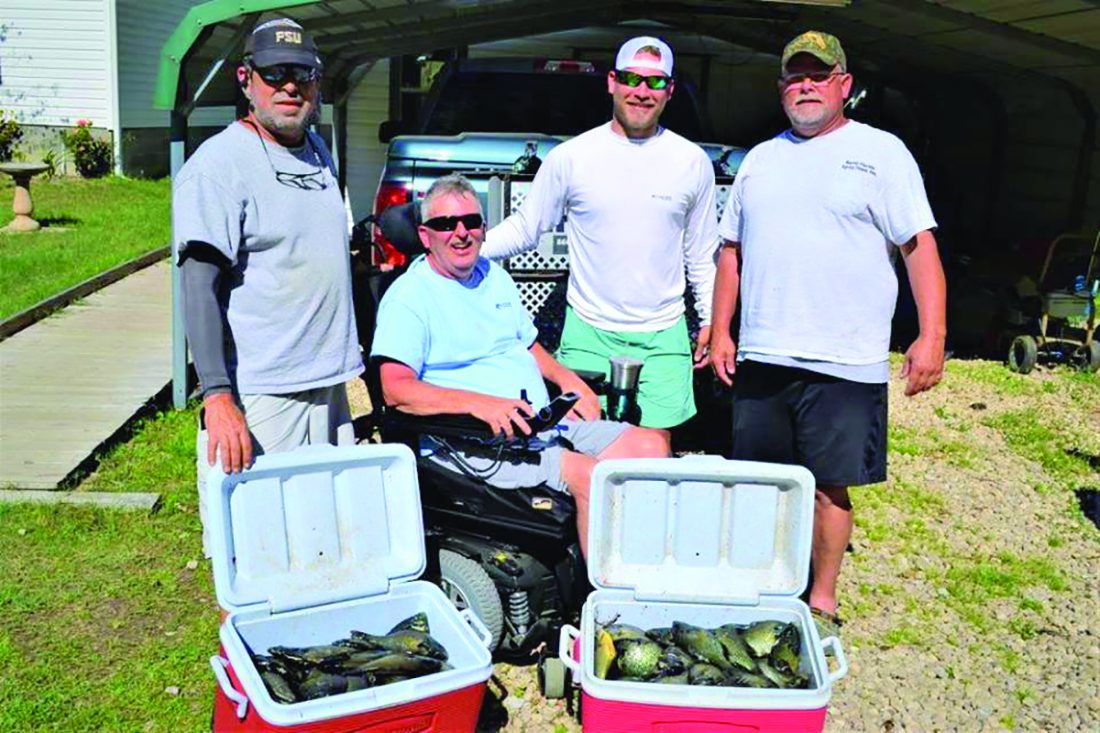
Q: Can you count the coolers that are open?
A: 2